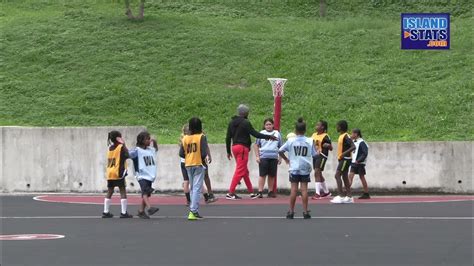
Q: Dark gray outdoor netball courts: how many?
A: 1